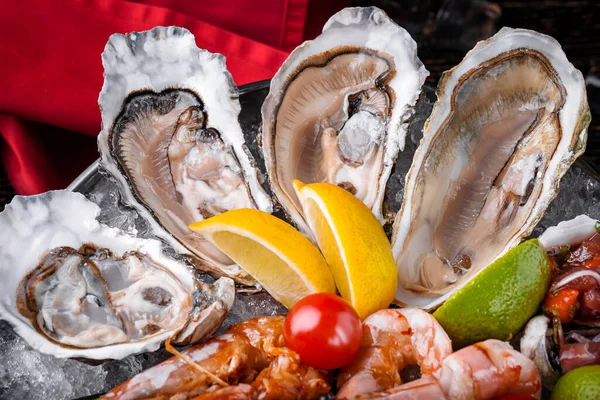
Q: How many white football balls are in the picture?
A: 0